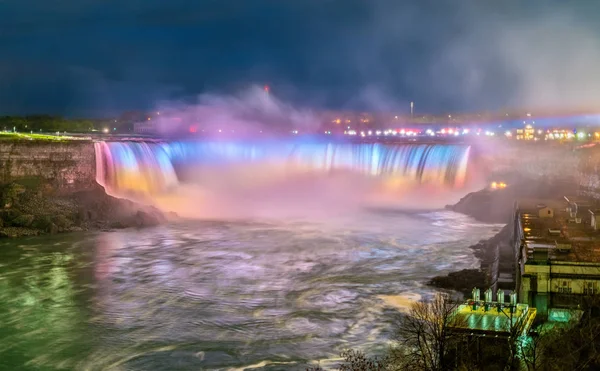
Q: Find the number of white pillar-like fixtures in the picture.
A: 4